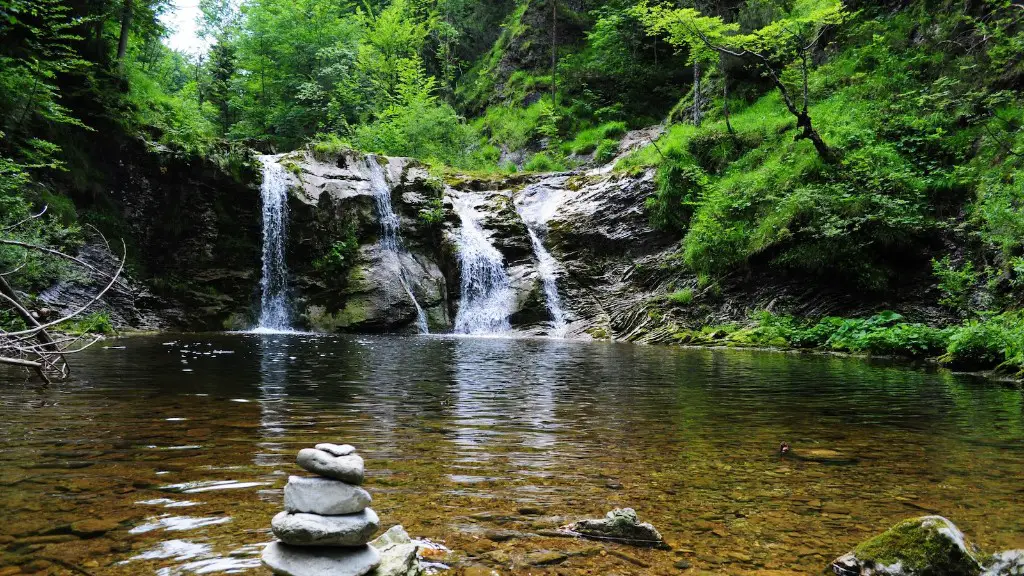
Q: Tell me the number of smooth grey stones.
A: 5